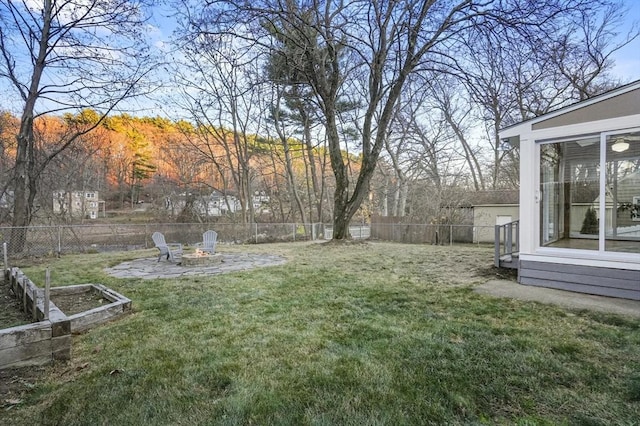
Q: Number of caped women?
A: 0